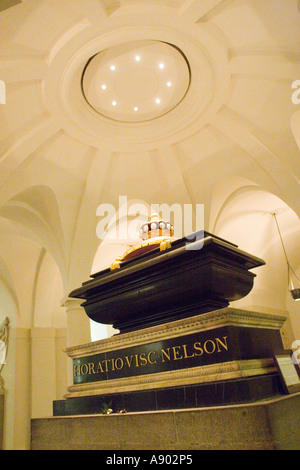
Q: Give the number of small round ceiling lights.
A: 8